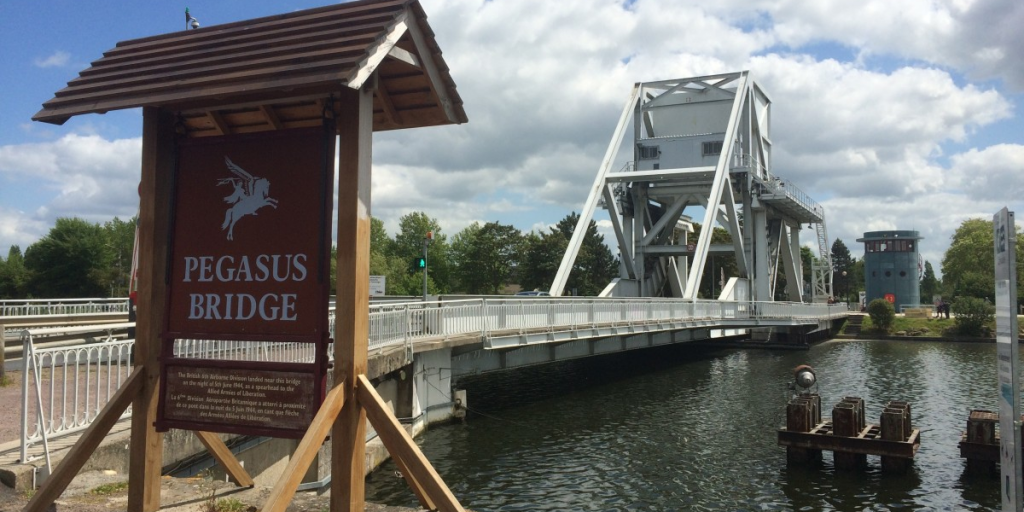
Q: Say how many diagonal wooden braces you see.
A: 5